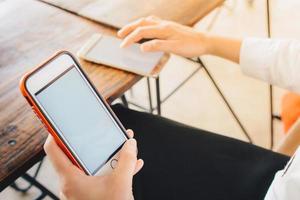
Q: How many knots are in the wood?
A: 2